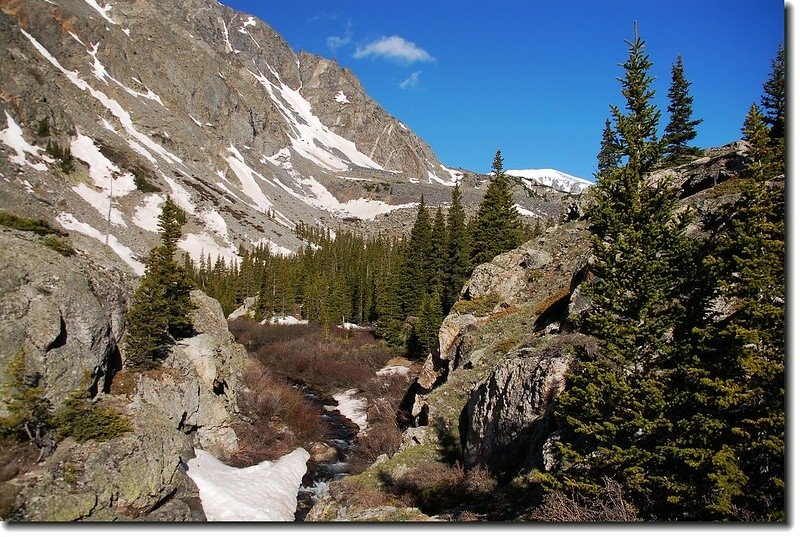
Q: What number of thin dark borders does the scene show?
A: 2